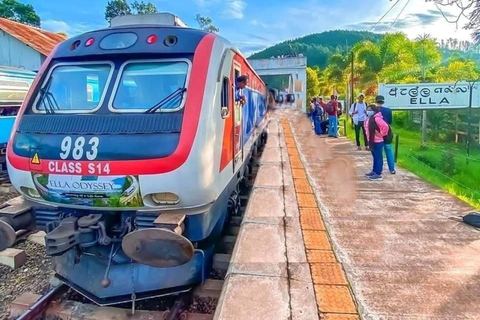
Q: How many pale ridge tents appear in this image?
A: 0